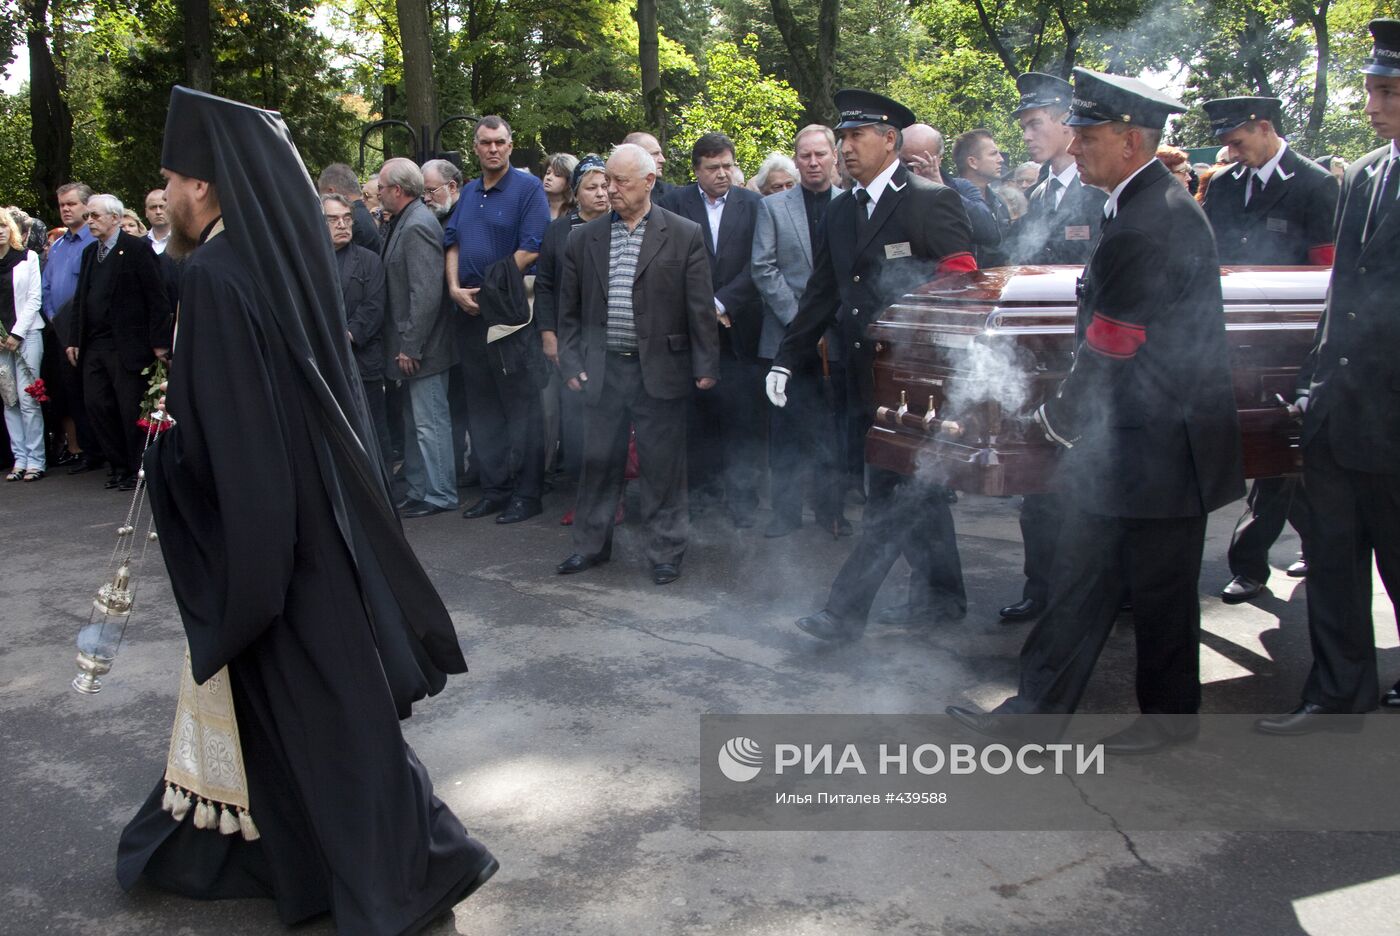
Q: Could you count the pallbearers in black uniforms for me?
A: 5